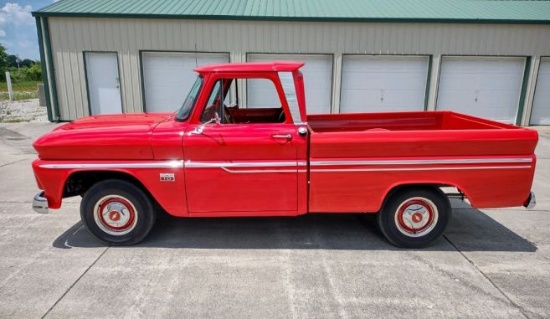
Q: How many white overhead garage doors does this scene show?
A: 5